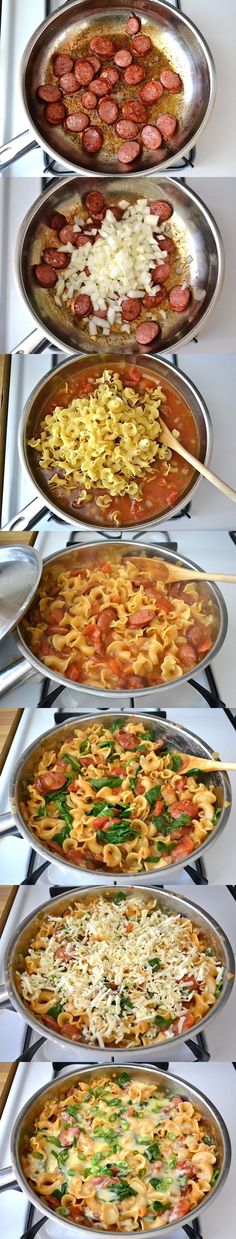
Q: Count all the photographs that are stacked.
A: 7